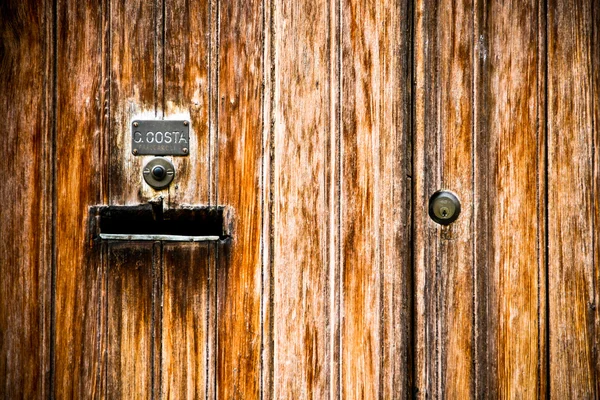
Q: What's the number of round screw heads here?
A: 6